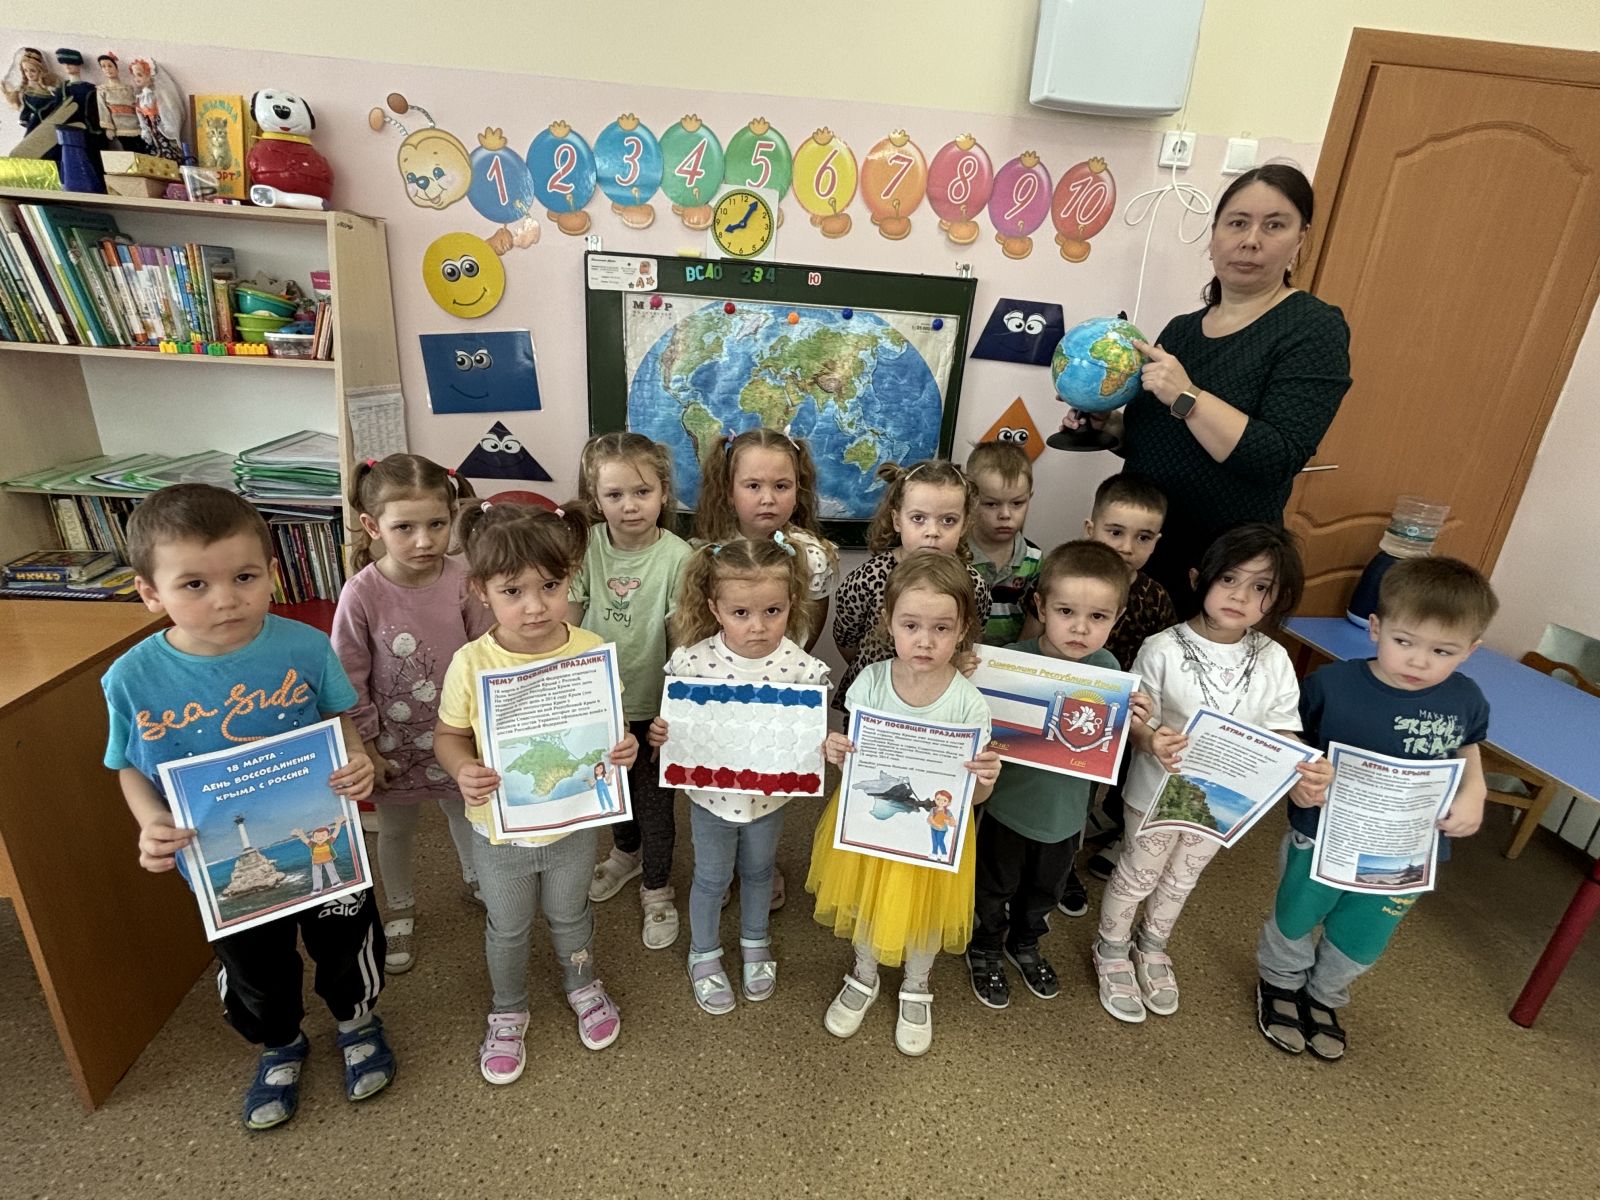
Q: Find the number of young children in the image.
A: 13